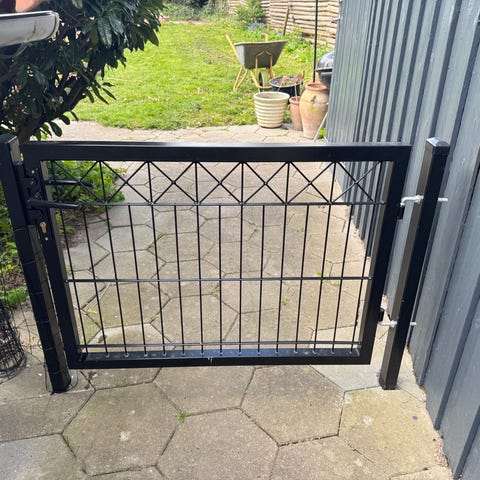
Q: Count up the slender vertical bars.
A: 15